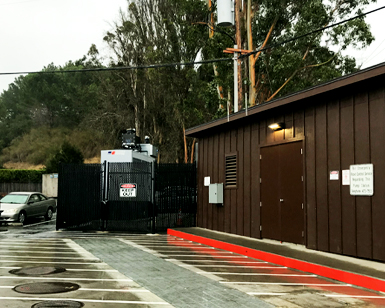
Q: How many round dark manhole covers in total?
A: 3